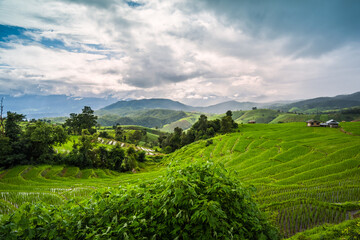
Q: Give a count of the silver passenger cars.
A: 0